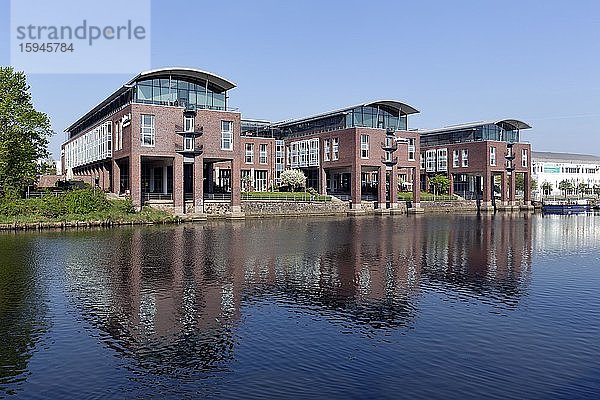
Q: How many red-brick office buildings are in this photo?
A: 3